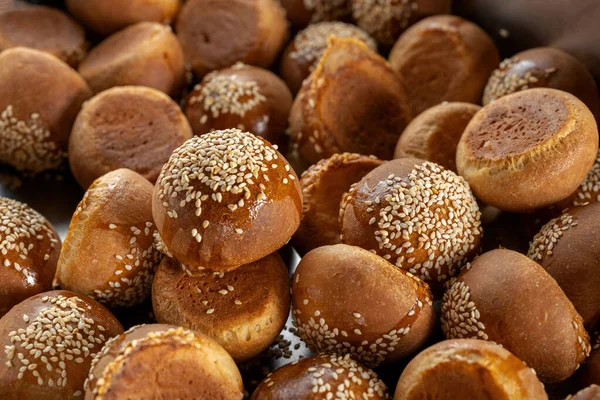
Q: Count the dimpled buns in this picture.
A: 12